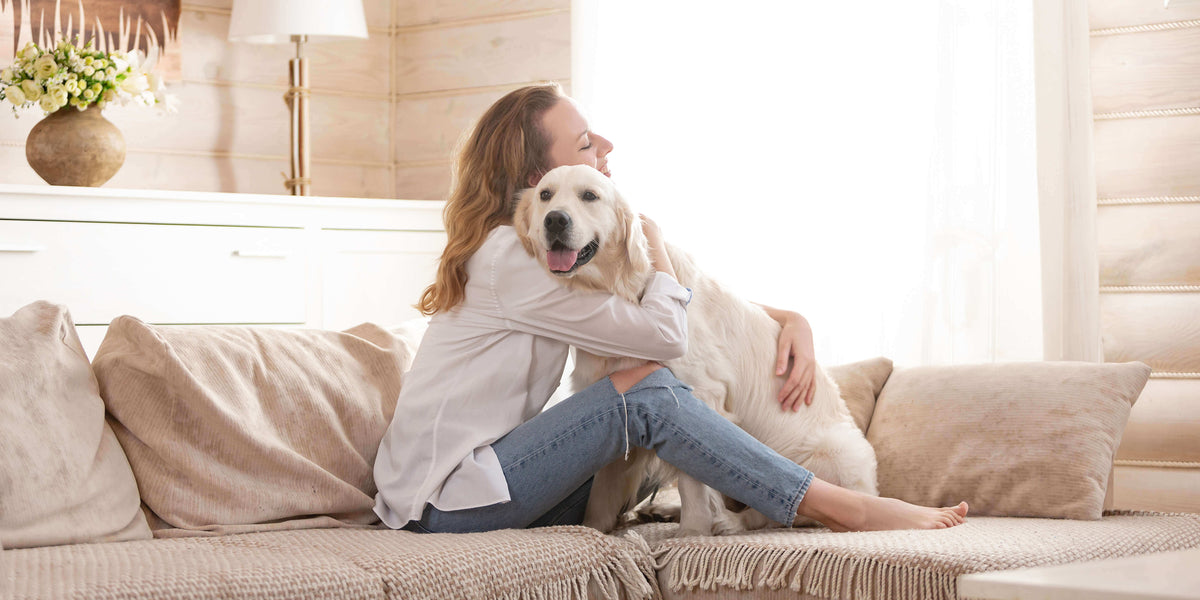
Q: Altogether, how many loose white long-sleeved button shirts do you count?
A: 1